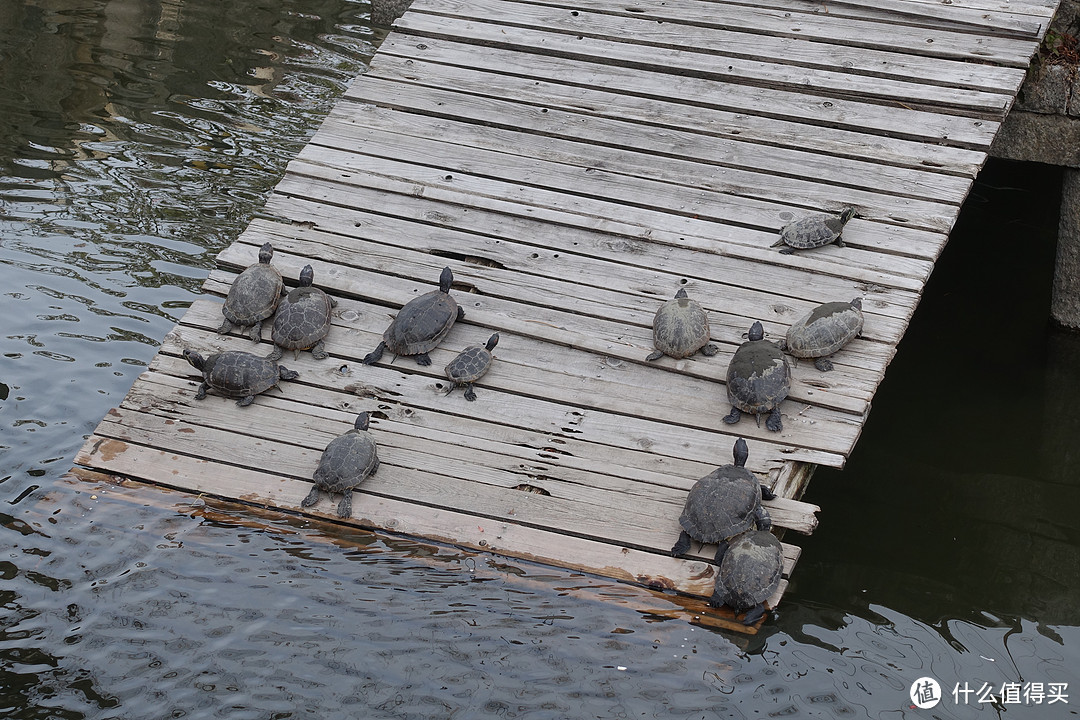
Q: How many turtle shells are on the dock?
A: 12